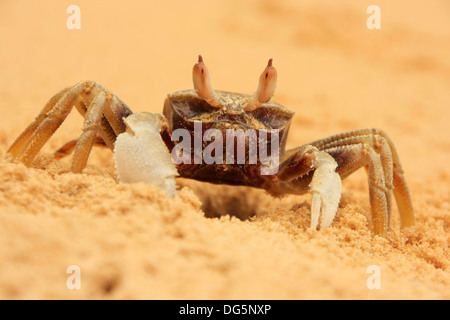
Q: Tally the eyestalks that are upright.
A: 2